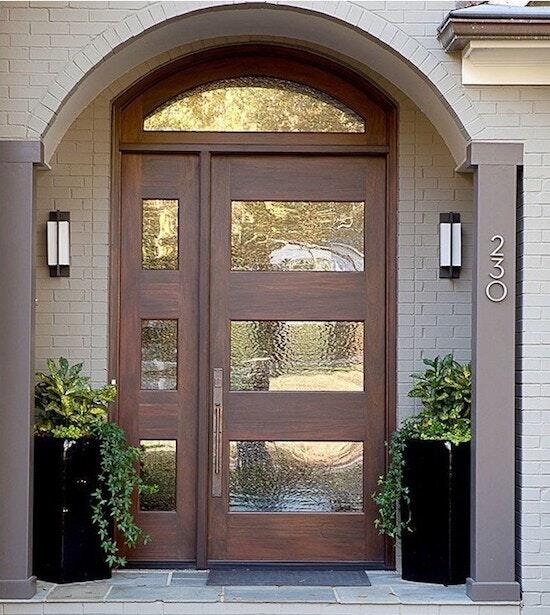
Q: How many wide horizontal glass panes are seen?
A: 3